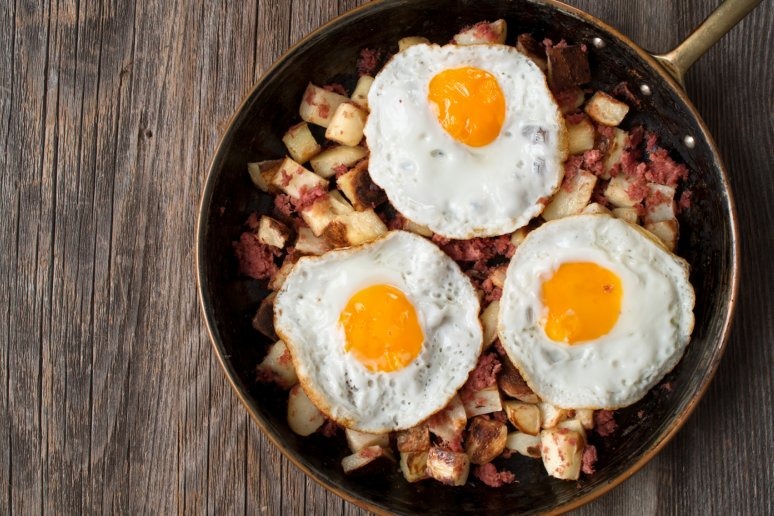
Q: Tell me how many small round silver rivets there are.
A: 3